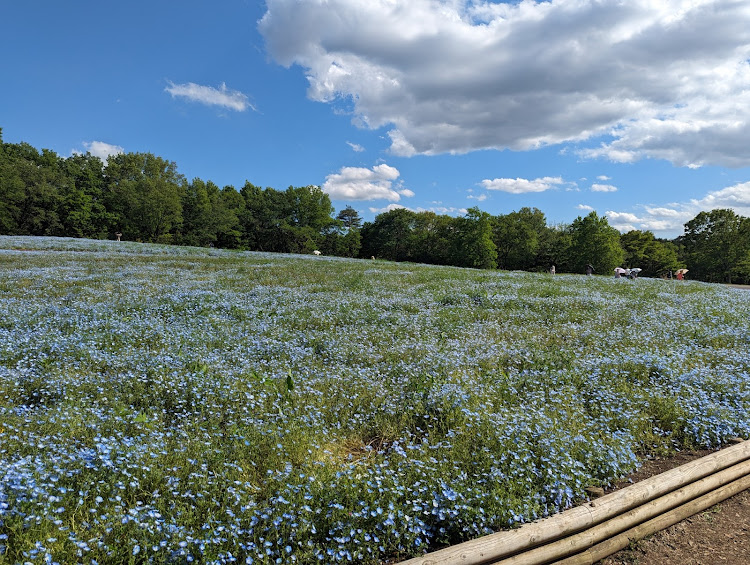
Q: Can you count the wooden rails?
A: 3